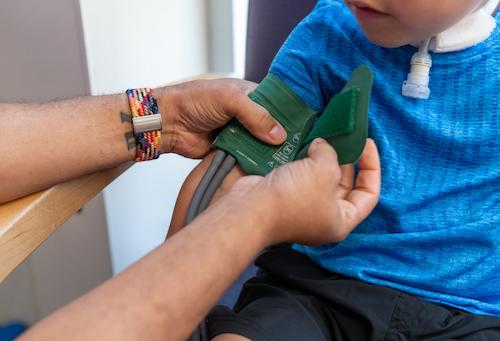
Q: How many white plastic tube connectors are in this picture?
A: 1